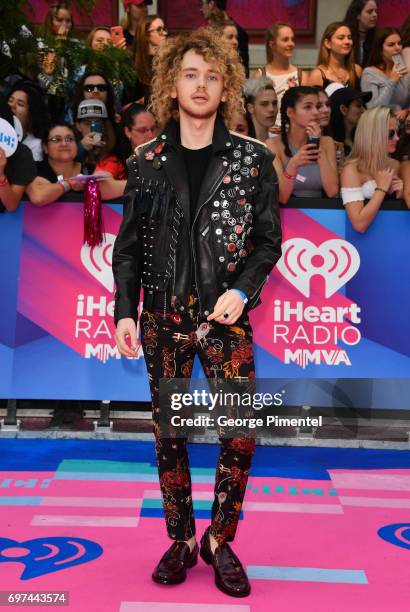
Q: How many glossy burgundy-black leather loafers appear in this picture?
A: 2